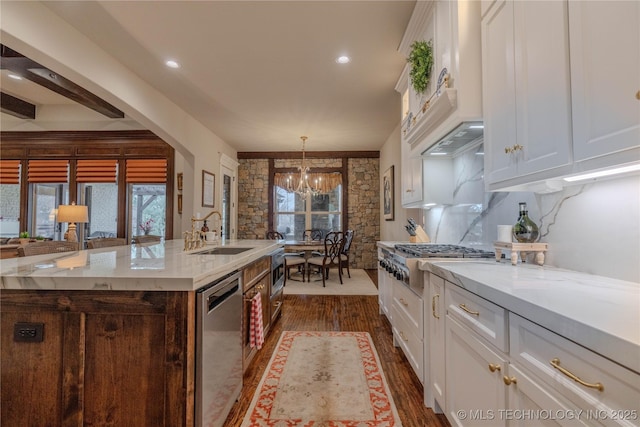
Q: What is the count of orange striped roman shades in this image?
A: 4